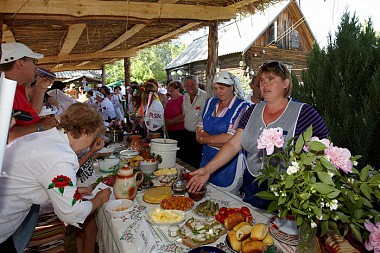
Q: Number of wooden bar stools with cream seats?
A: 0